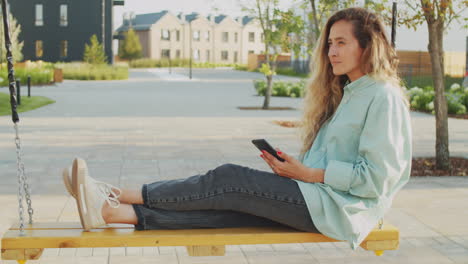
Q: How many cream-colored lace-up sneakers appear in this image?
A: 2